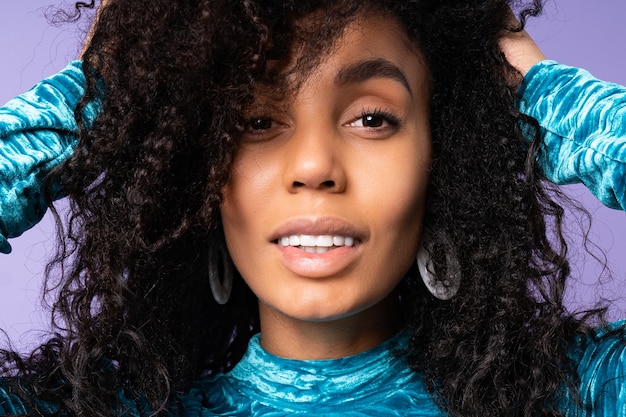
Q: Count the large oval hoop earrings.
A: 2